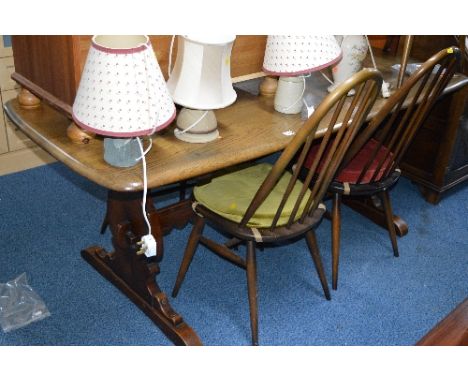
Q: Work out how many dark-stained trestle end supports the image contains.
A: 2